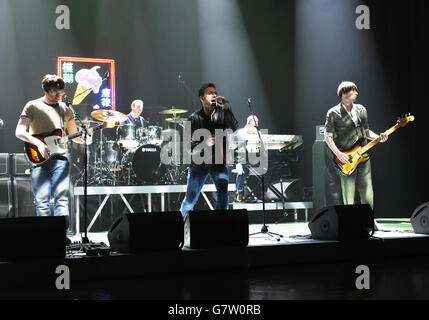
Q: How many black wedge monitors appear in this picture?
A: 5